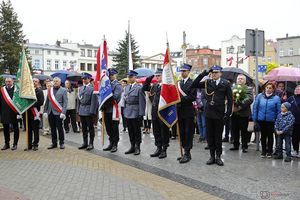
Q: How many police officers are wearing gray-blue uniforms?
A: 3